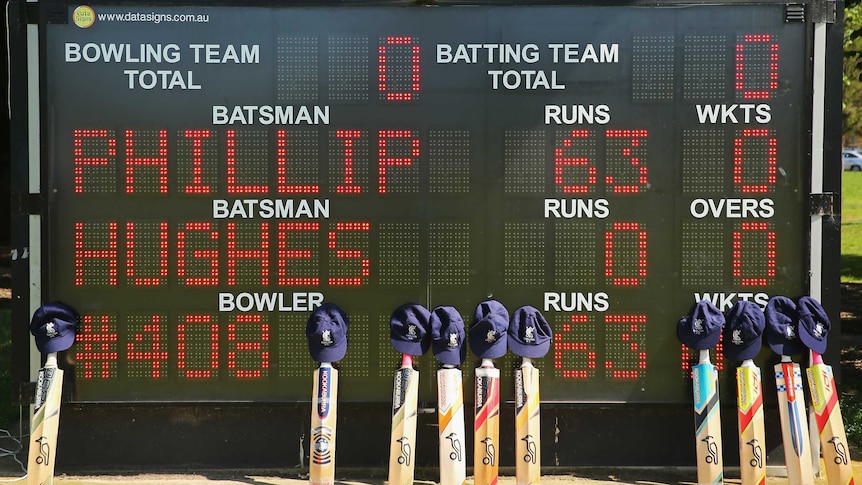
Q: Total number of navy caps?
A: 10